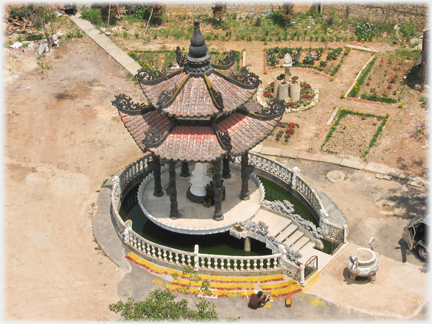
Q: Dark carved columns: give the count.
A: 6